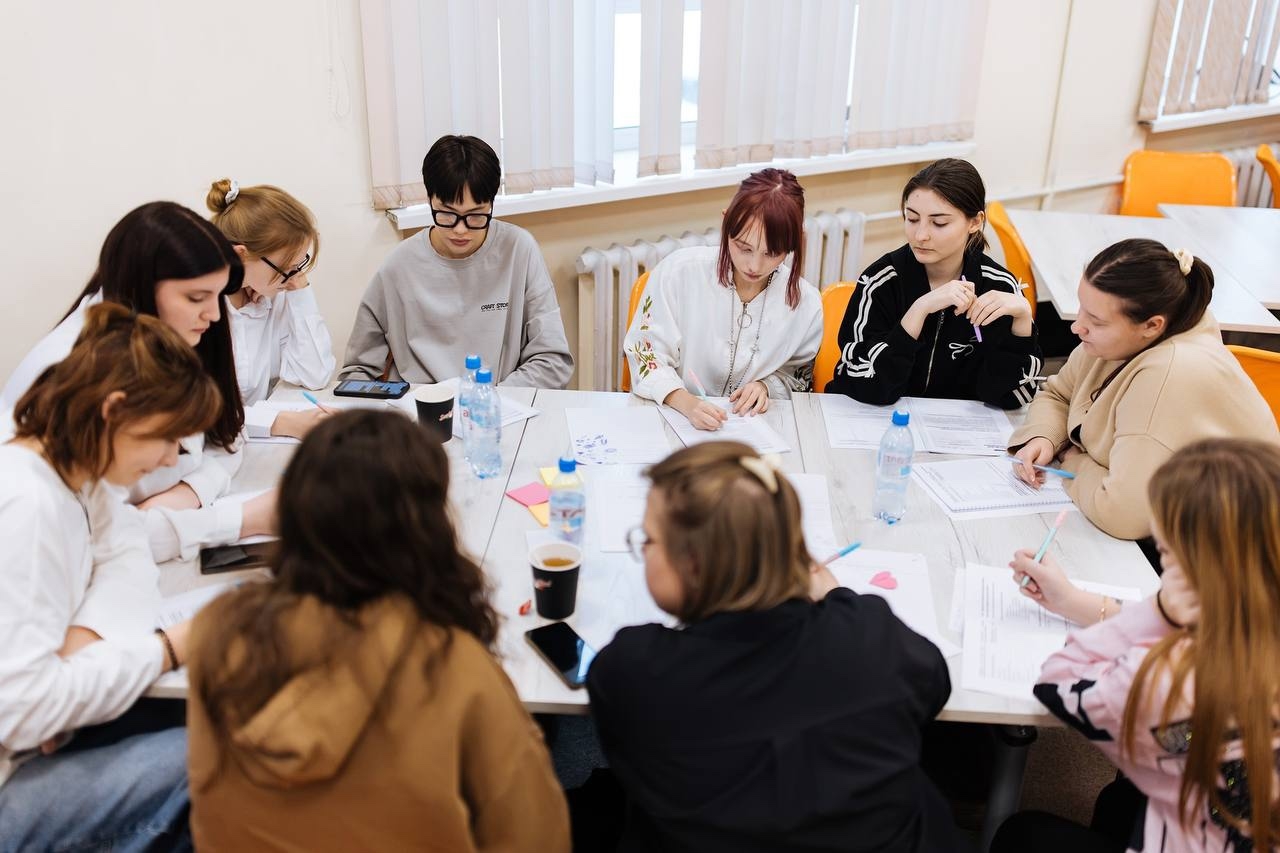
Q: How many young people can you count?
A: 10